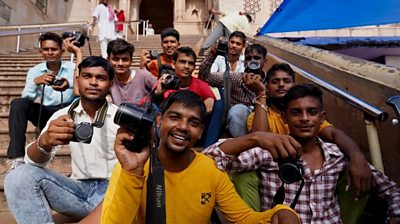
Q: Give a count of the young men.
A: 10